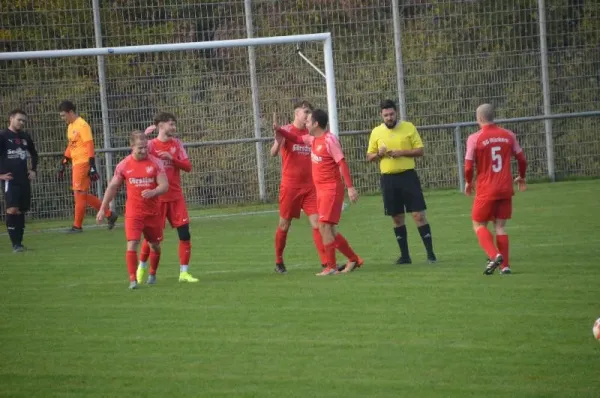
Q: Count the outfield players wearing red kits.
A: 5